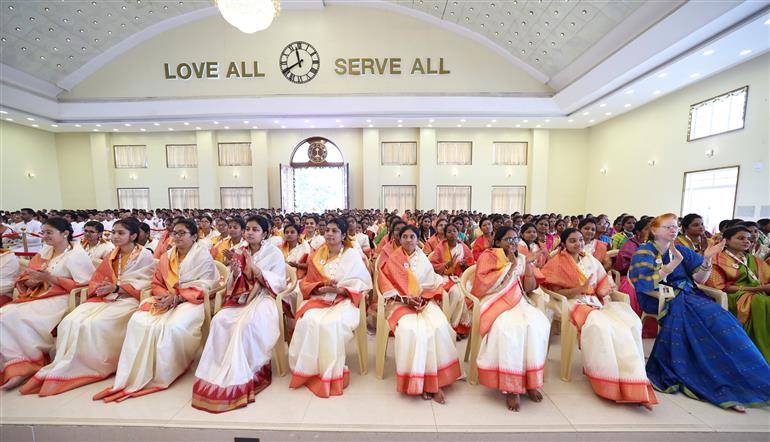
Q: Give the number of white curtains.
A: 12